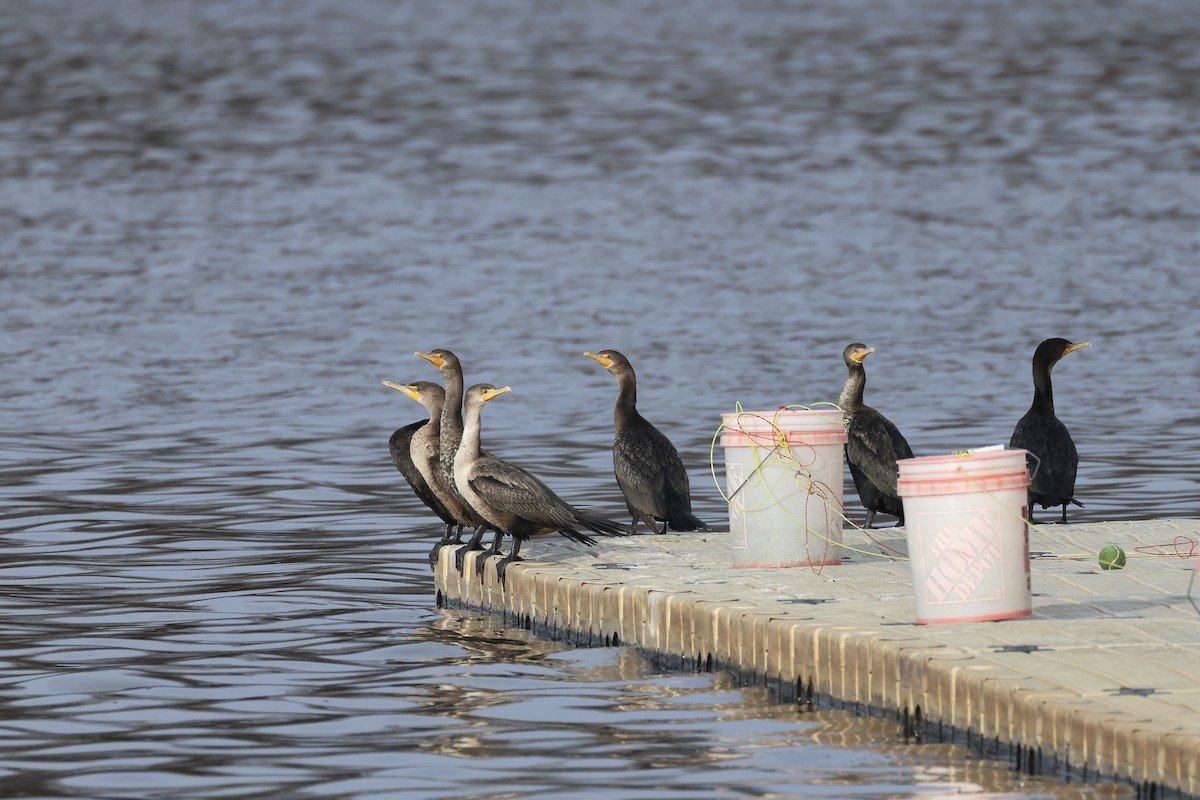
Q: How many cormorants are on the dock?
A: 7